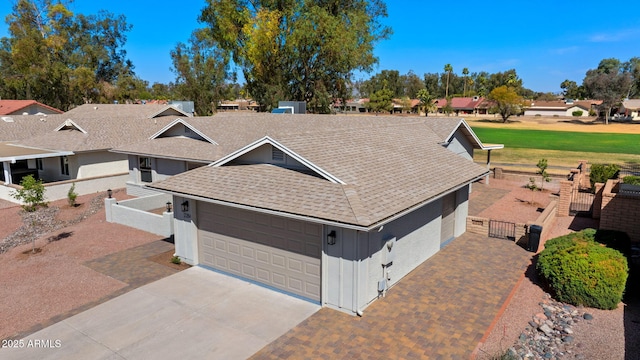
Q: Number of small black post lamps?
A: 2